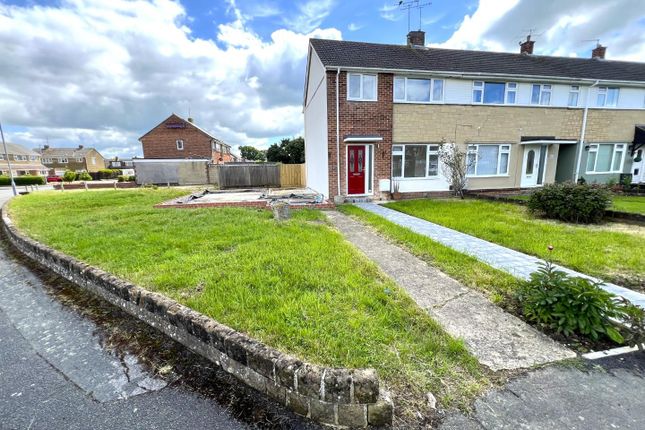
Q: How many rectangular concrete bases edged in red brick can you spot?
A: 1